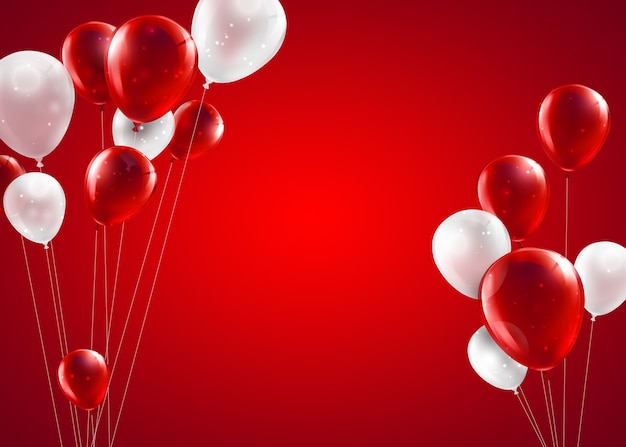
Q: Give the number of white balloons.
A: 7